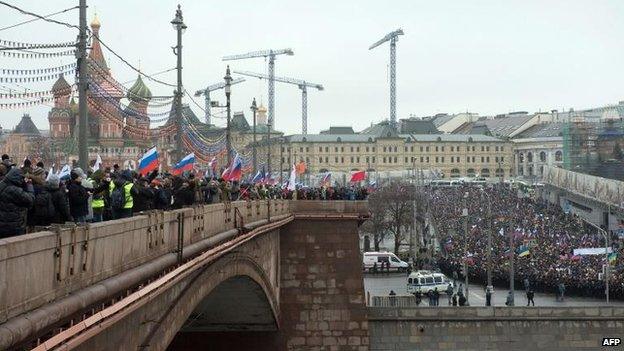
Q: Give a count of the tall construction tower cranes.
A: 4